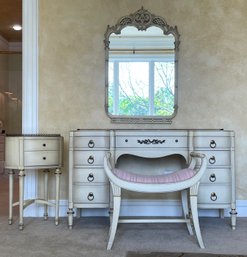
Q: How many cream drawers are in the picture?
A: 11